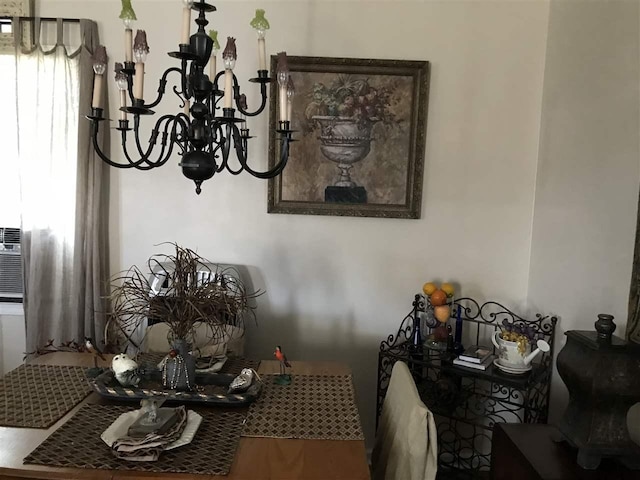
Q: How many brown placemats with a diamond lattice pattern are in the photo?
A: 4